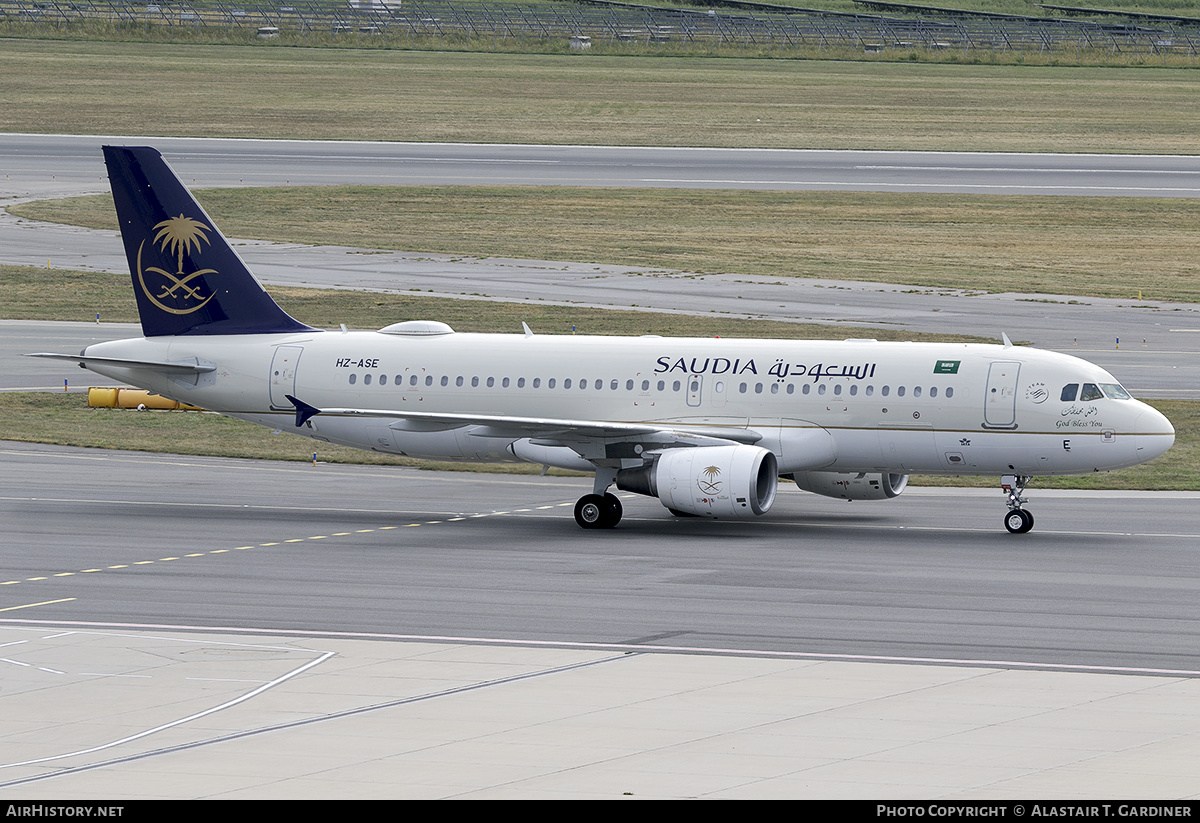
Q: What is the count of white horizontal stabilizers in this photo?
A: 1